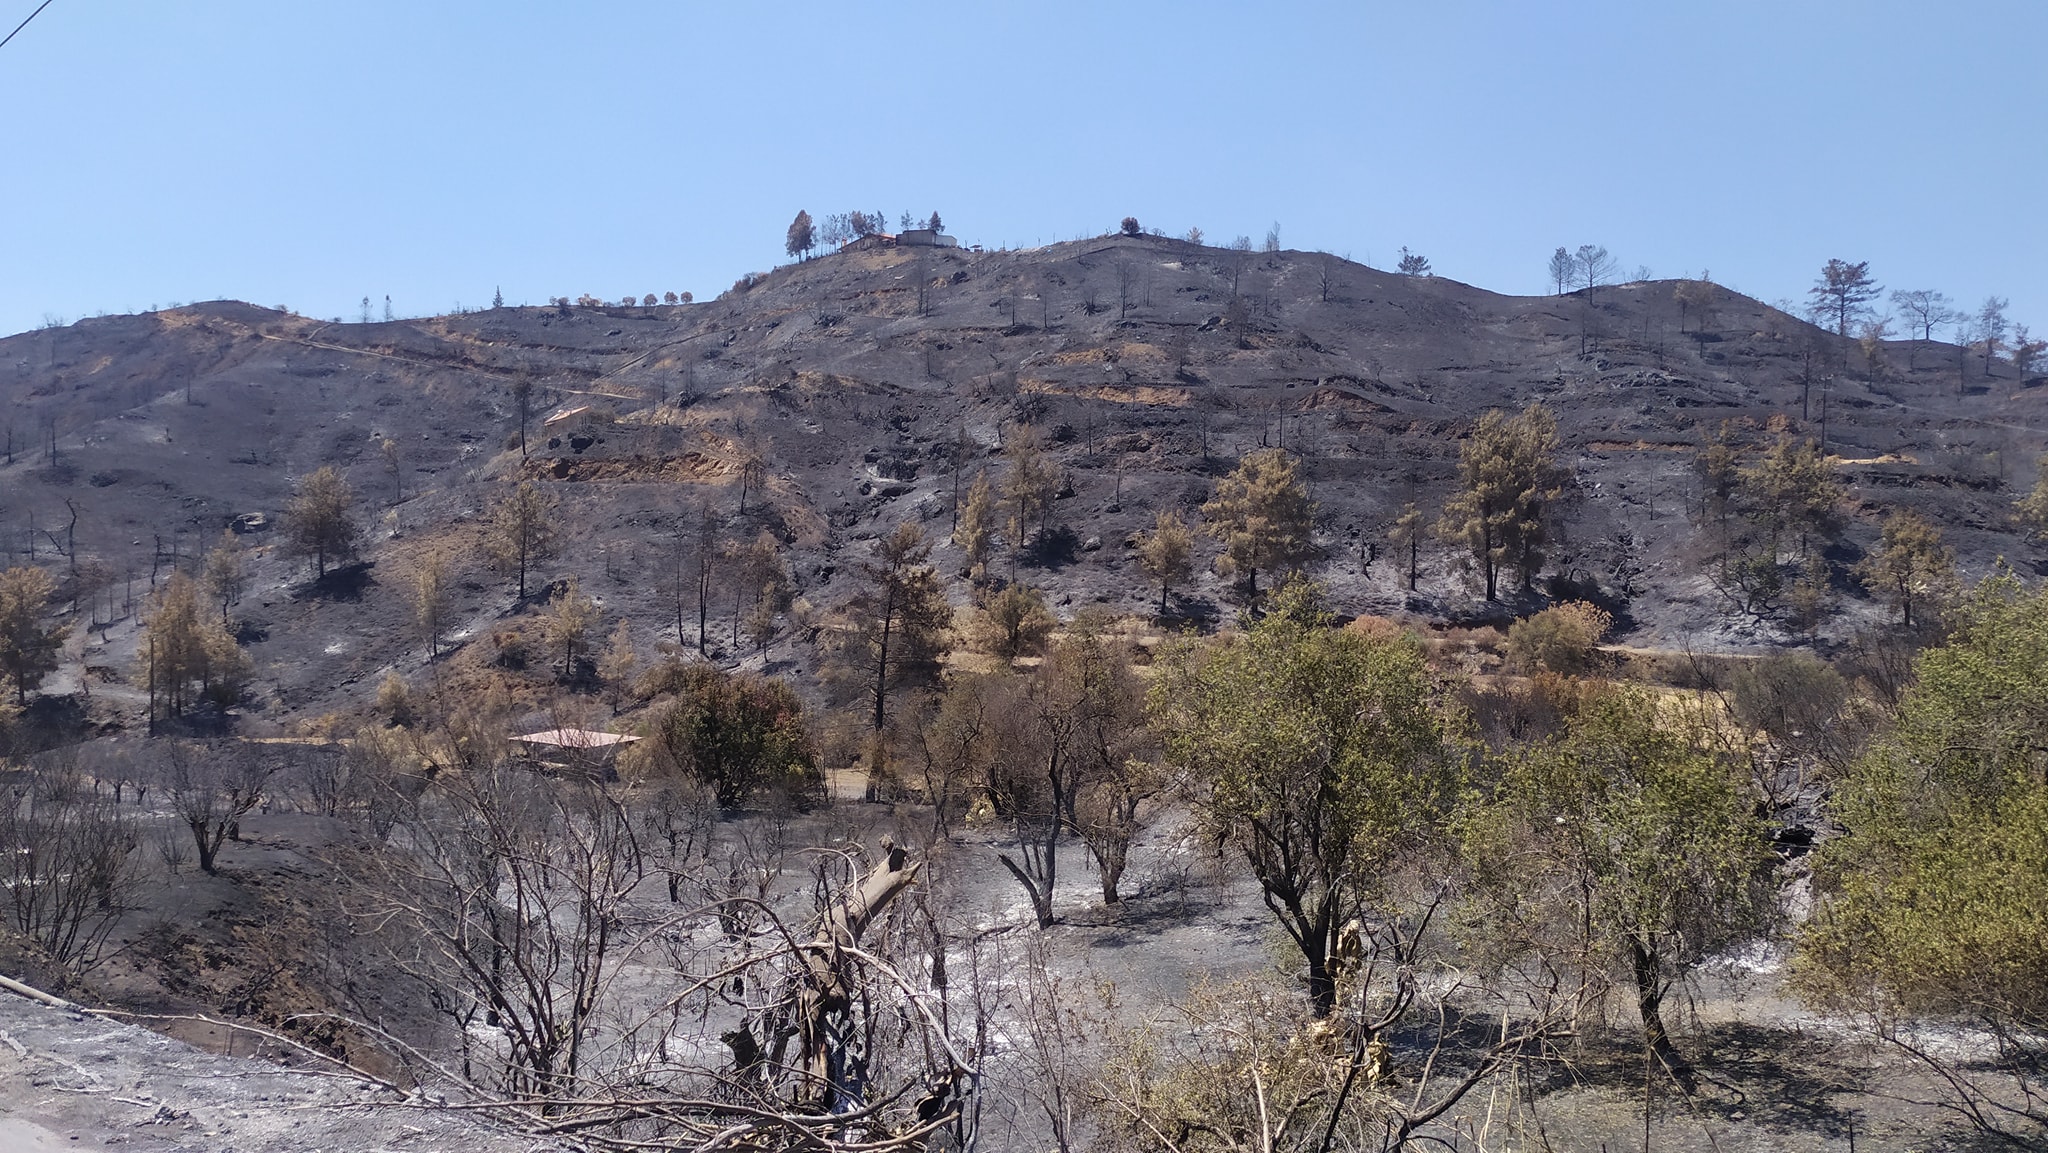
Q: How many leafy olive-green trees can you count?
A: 3